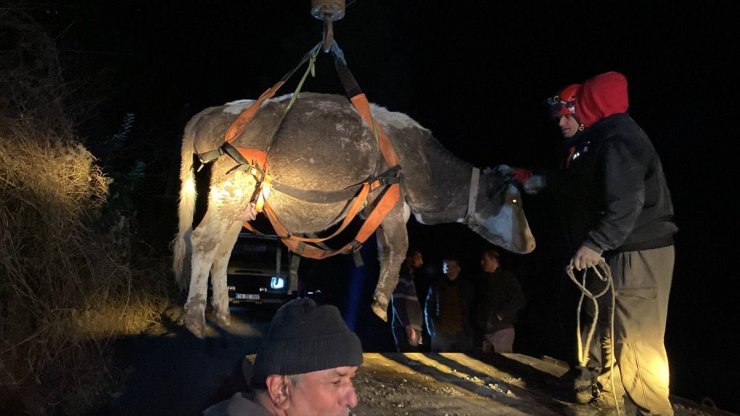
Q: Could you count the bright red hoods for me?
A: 1